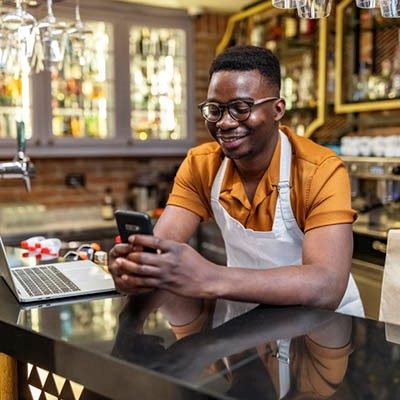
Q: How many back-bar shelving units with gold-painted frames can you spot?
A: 2